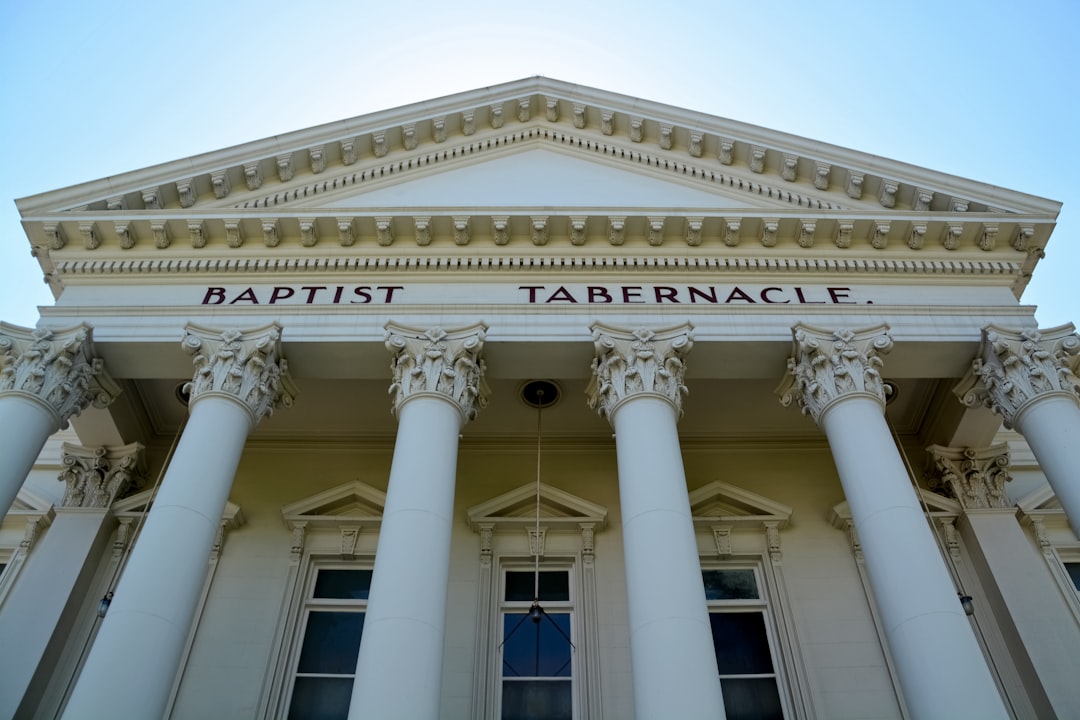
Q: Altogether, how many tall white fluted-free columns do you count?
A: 6